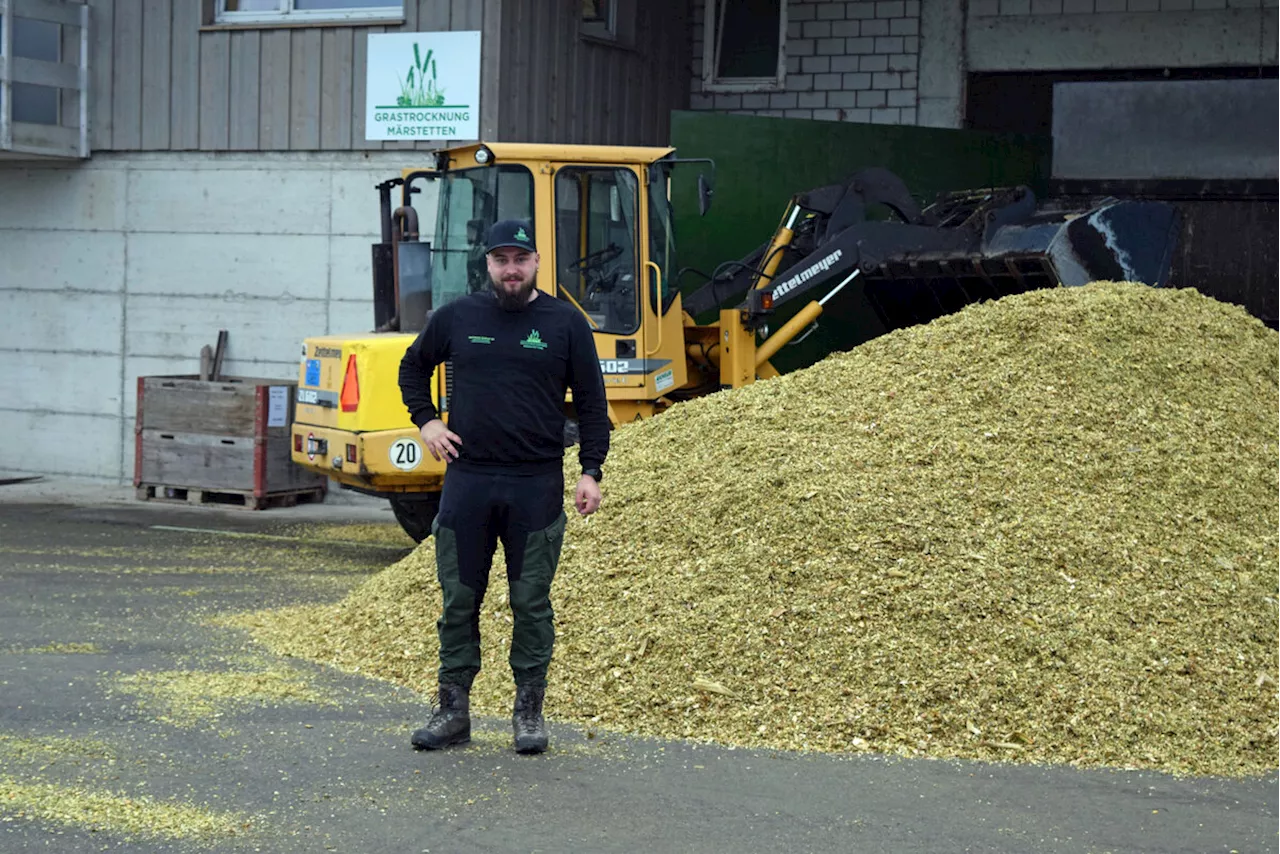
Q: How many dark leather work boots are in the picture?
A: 2